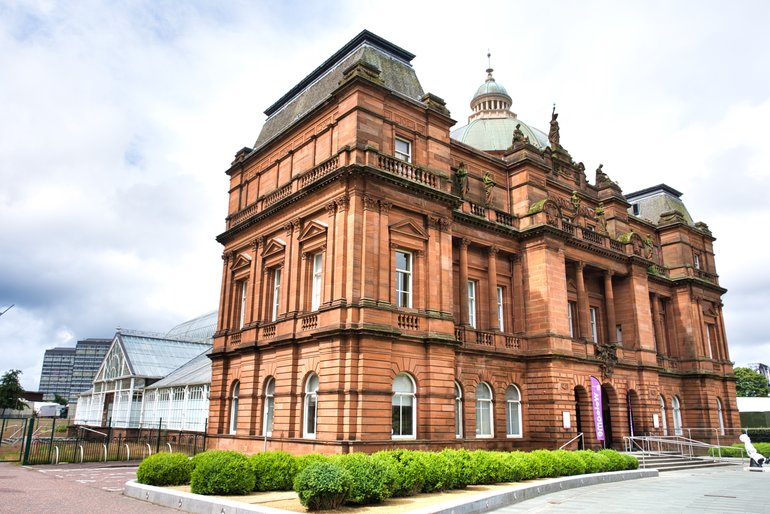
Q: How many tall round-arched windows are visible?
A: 10